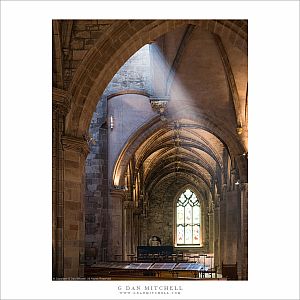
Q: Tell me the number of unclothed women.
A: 0